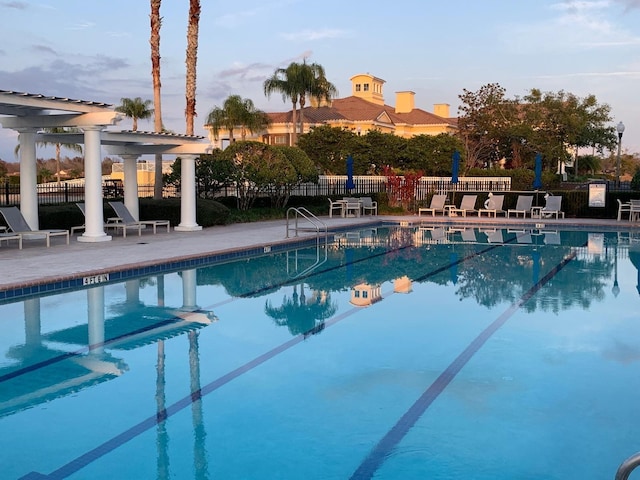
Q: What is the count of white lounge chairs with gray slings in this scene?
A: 9